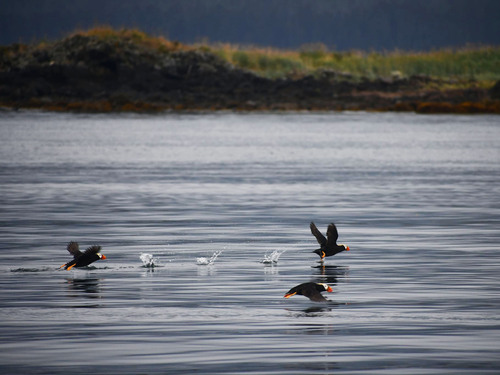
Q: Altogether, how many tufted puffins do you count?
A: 3